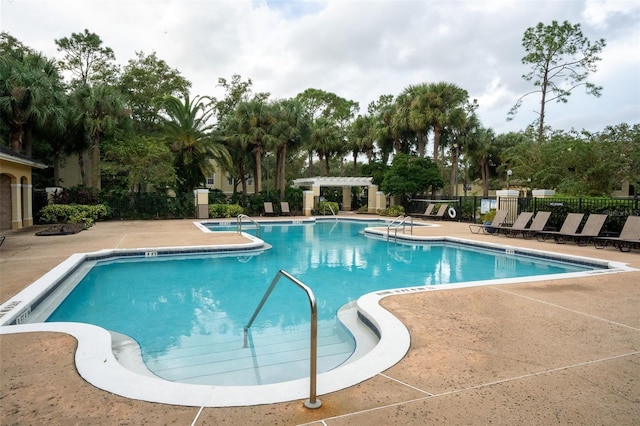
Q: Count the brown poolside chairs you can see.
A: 10